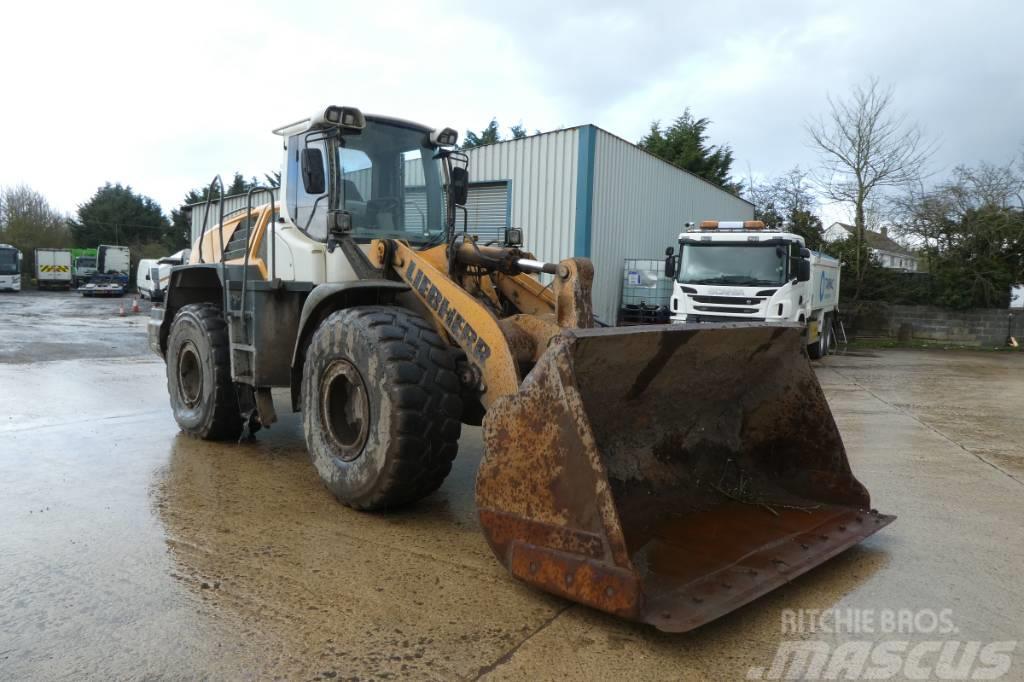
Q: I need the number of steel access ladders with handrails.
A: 1